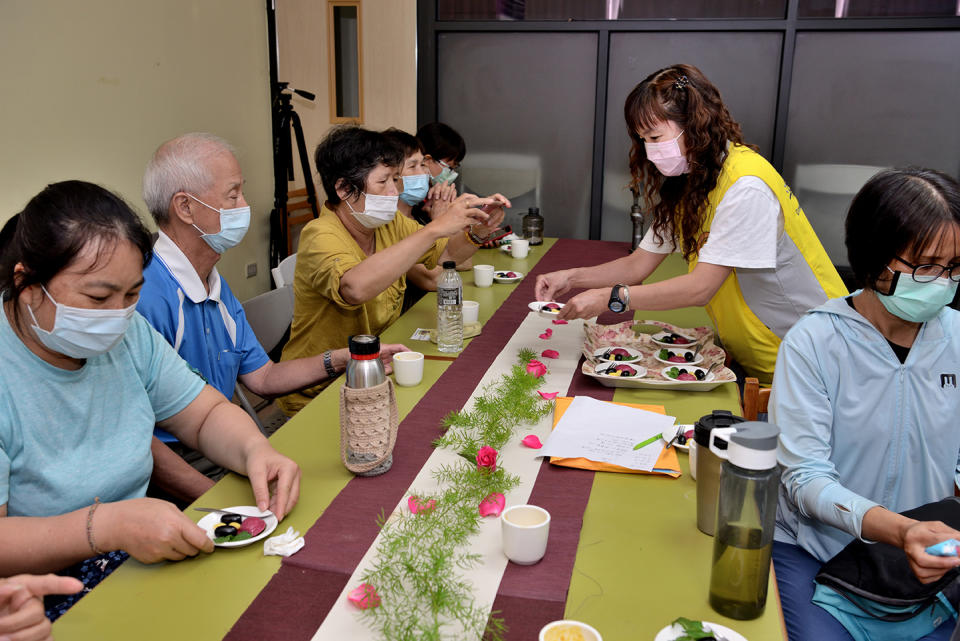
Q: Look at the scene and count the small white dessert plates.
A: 11